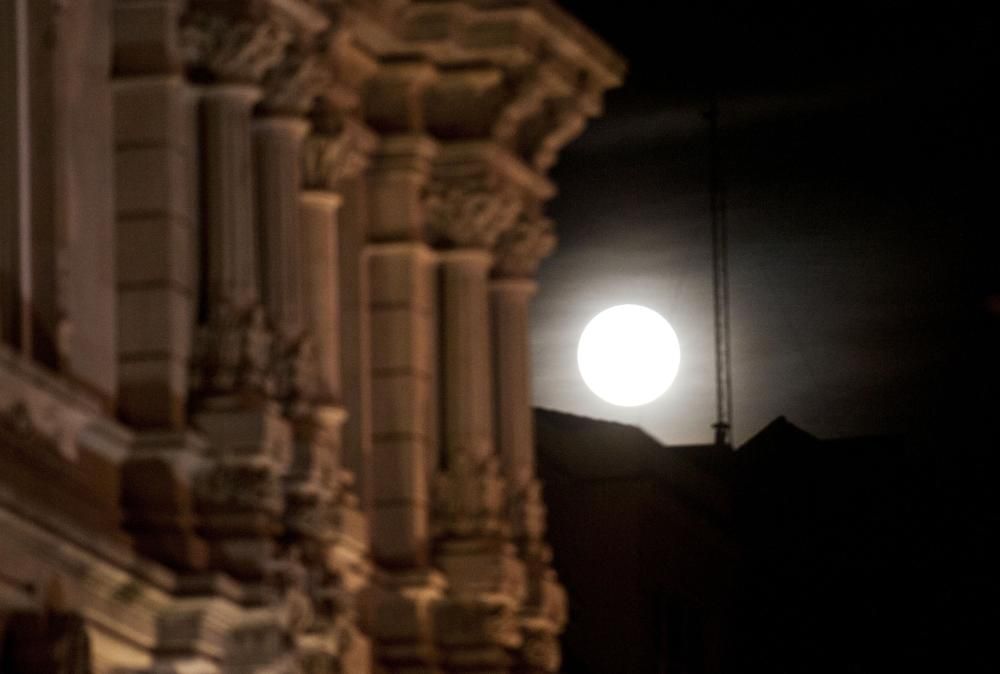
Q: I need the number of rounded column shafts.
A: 5